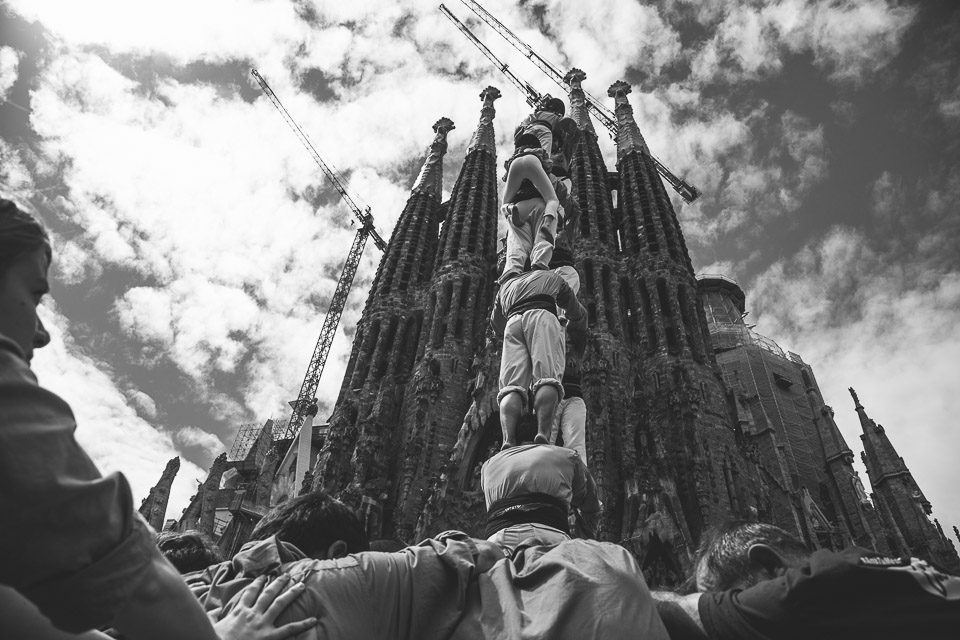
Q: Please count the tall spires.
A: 4